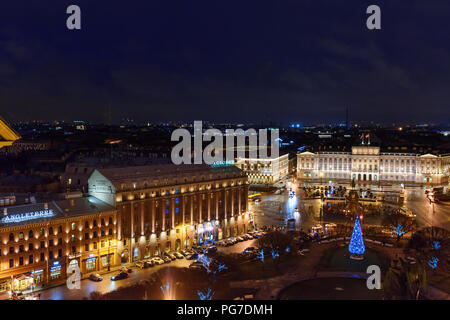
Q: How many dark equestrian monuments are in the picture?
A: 1